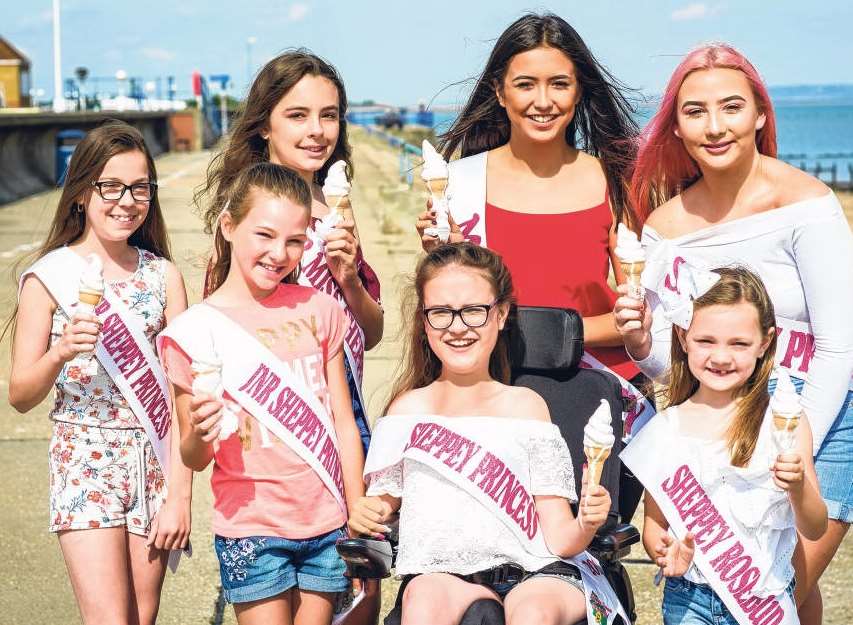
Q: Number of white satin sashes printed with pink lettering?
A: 7